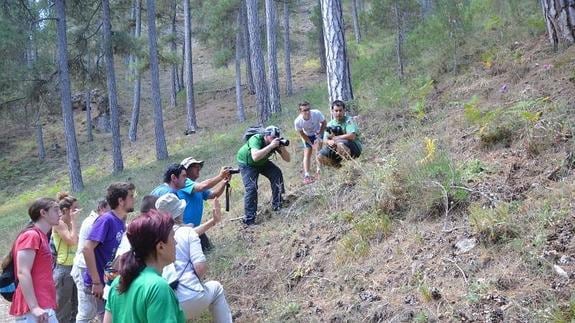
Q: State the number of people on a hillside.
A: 12